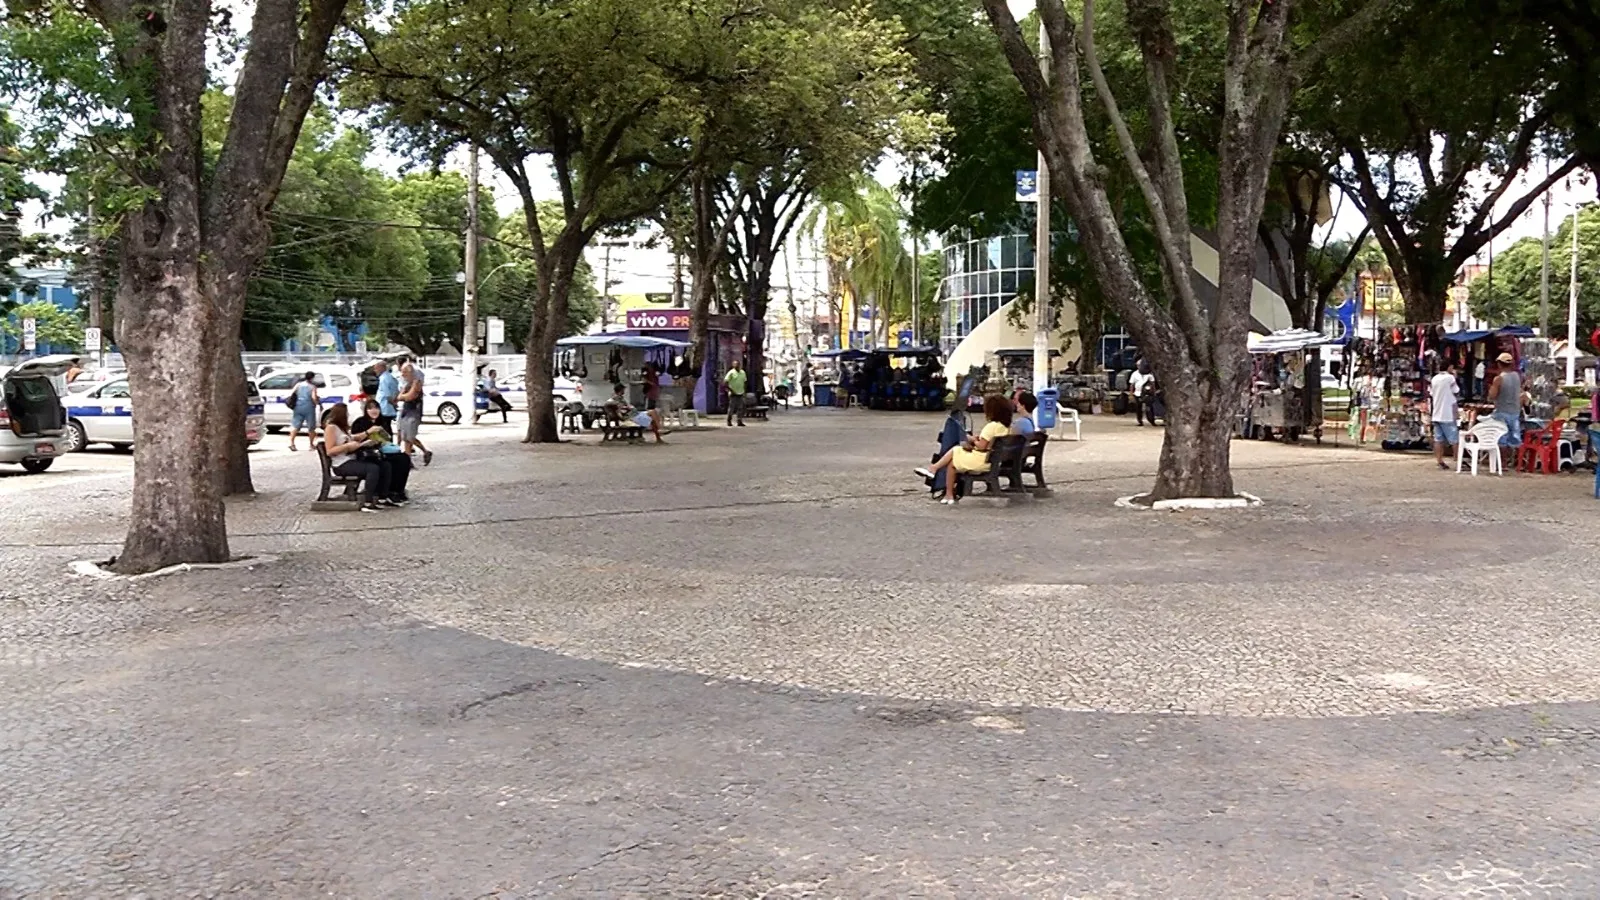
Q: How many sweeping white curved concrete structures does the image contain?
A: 1